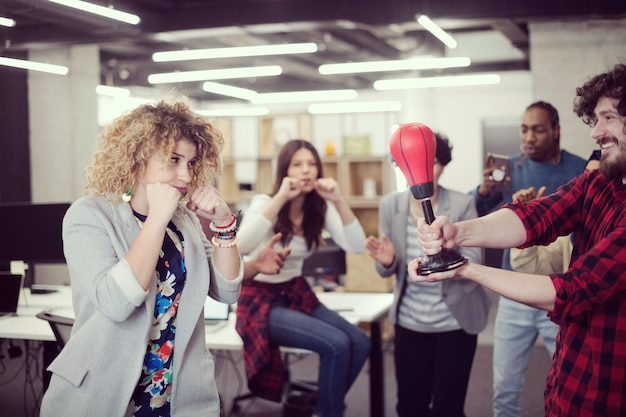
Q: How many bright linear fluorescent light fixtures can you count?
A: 13